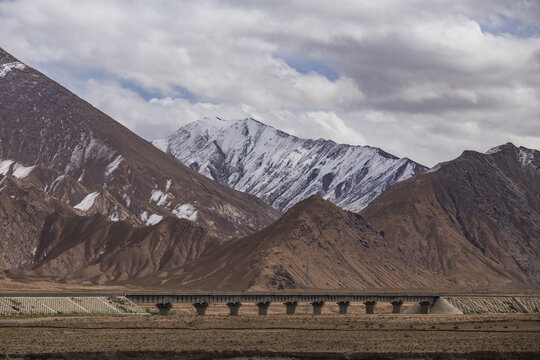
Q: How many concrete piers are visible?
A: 10